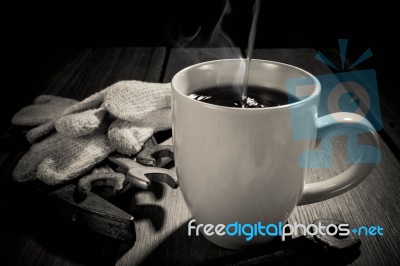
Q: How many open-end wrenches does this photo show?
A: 3